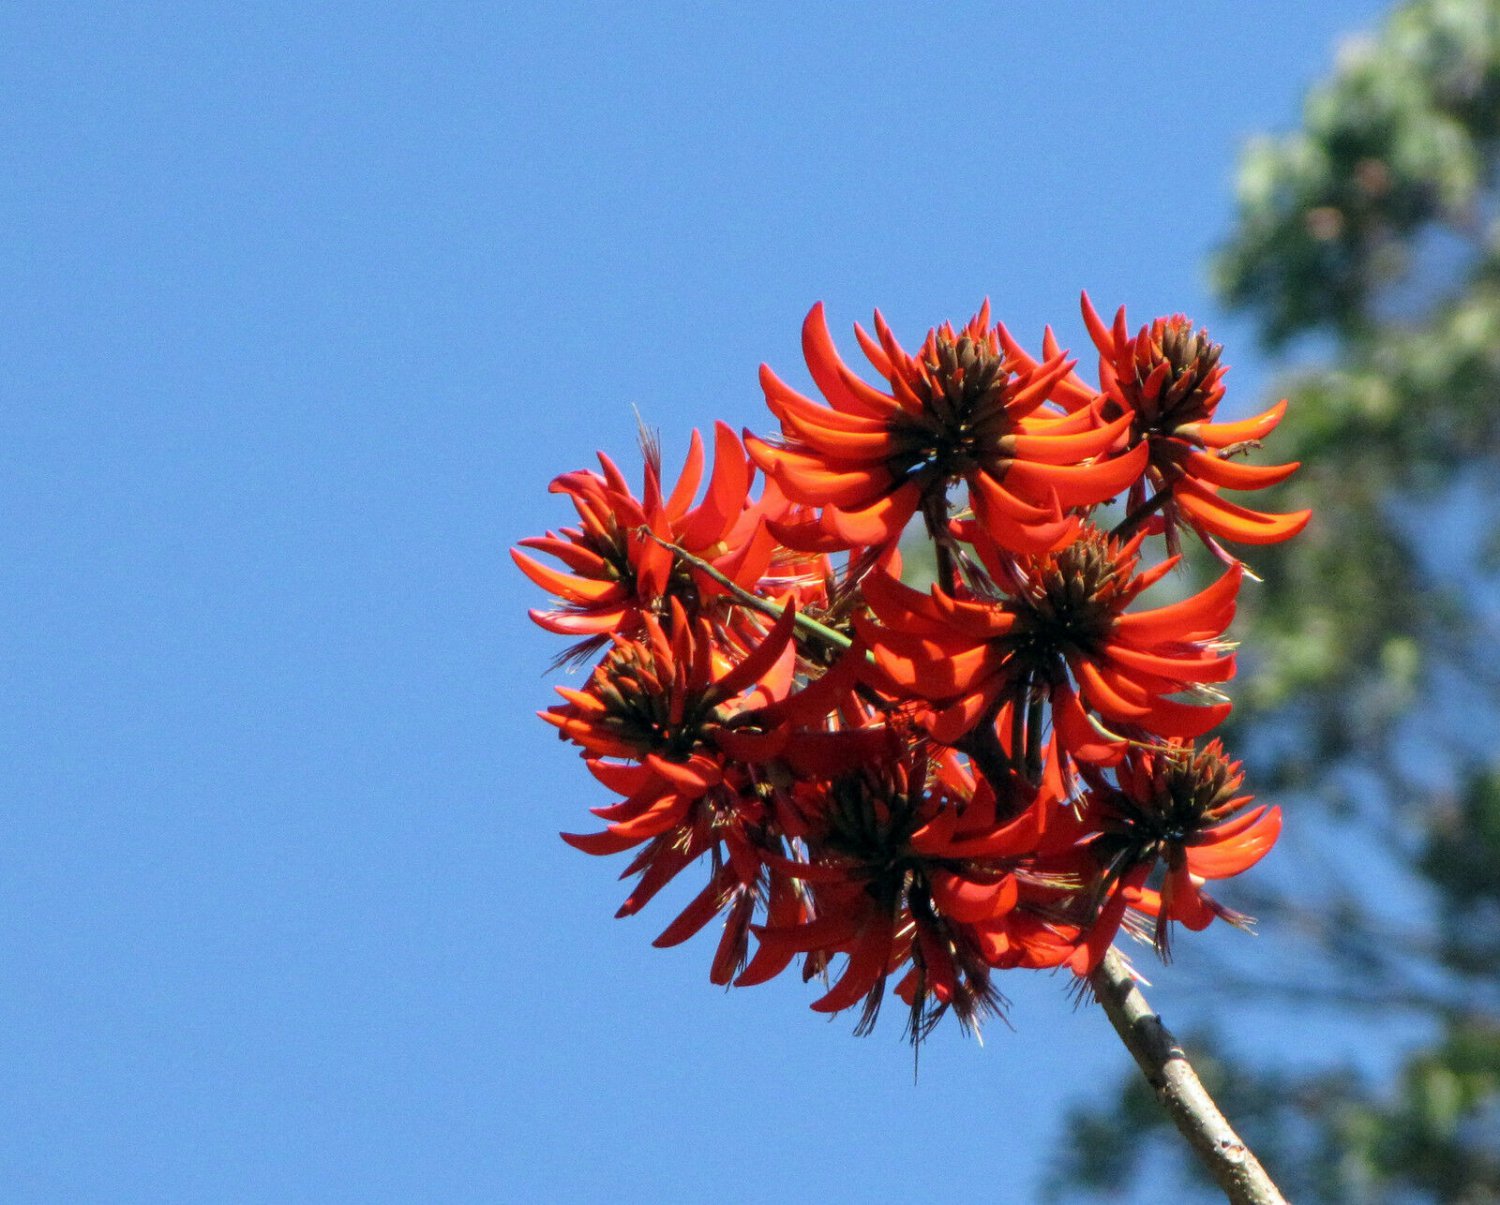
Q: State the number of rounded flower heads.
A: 7